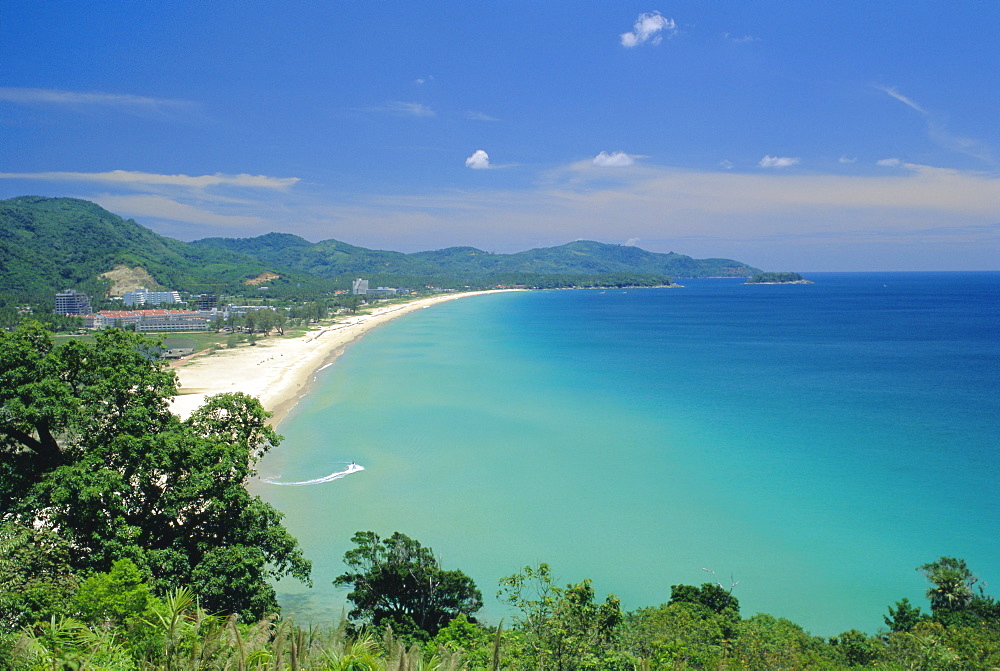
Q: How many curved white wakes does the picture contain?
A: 1